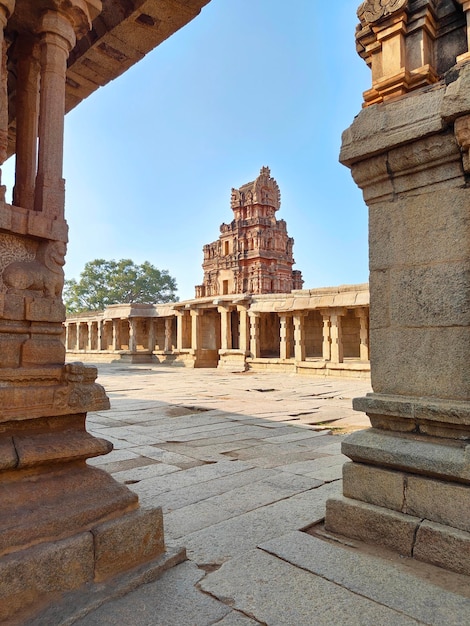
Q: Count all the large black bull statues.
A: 0